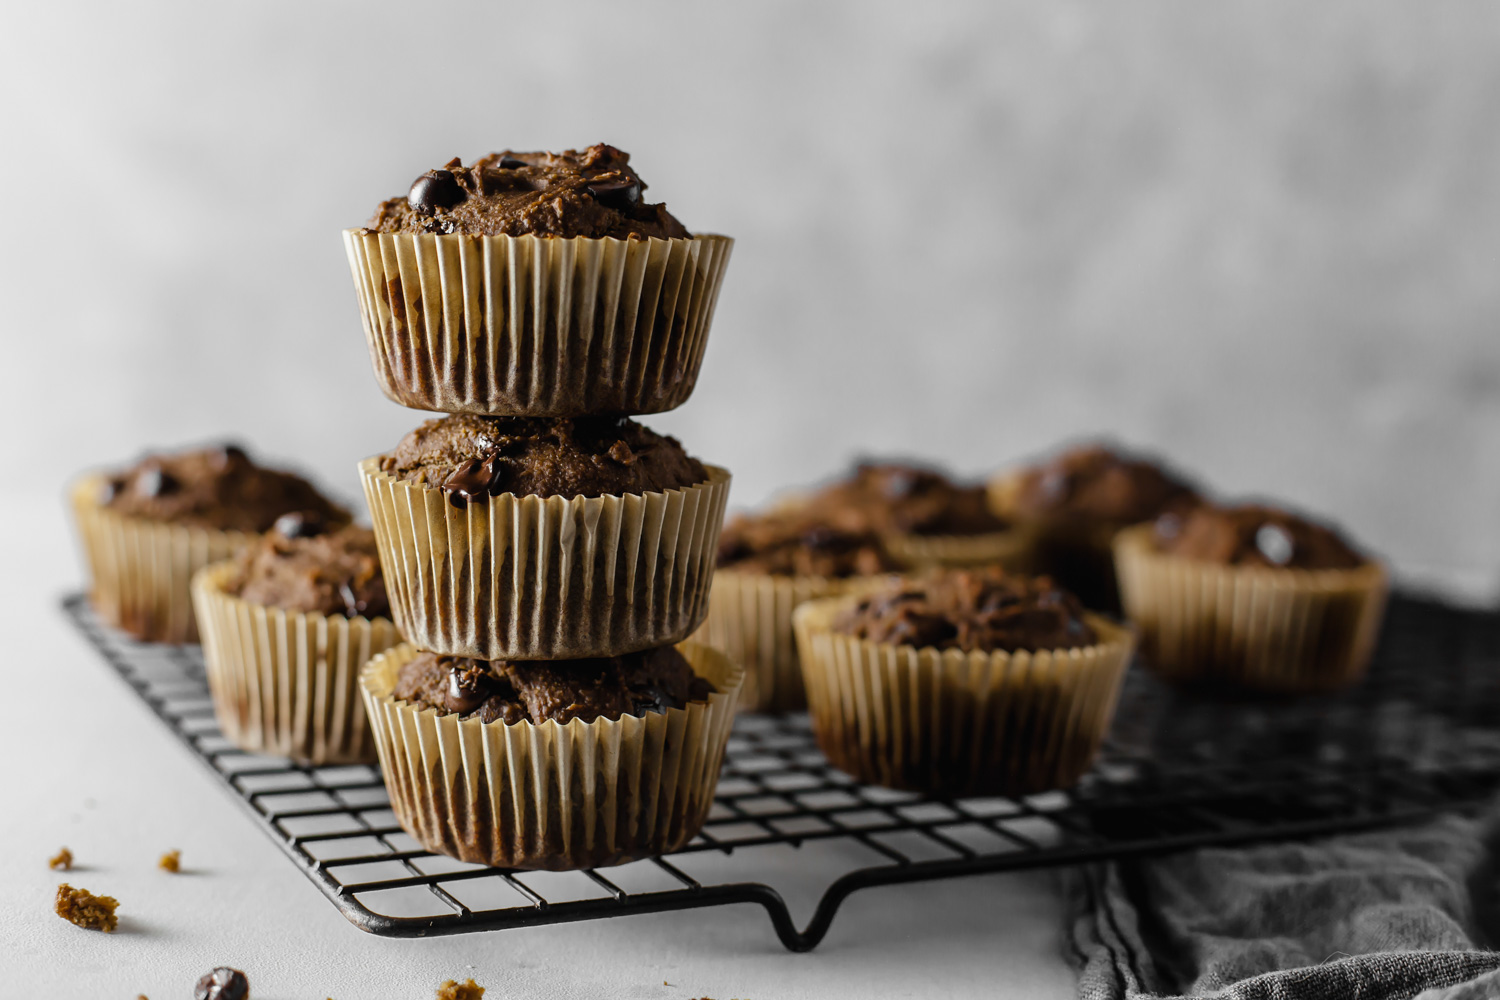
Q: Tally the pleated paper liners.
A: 10